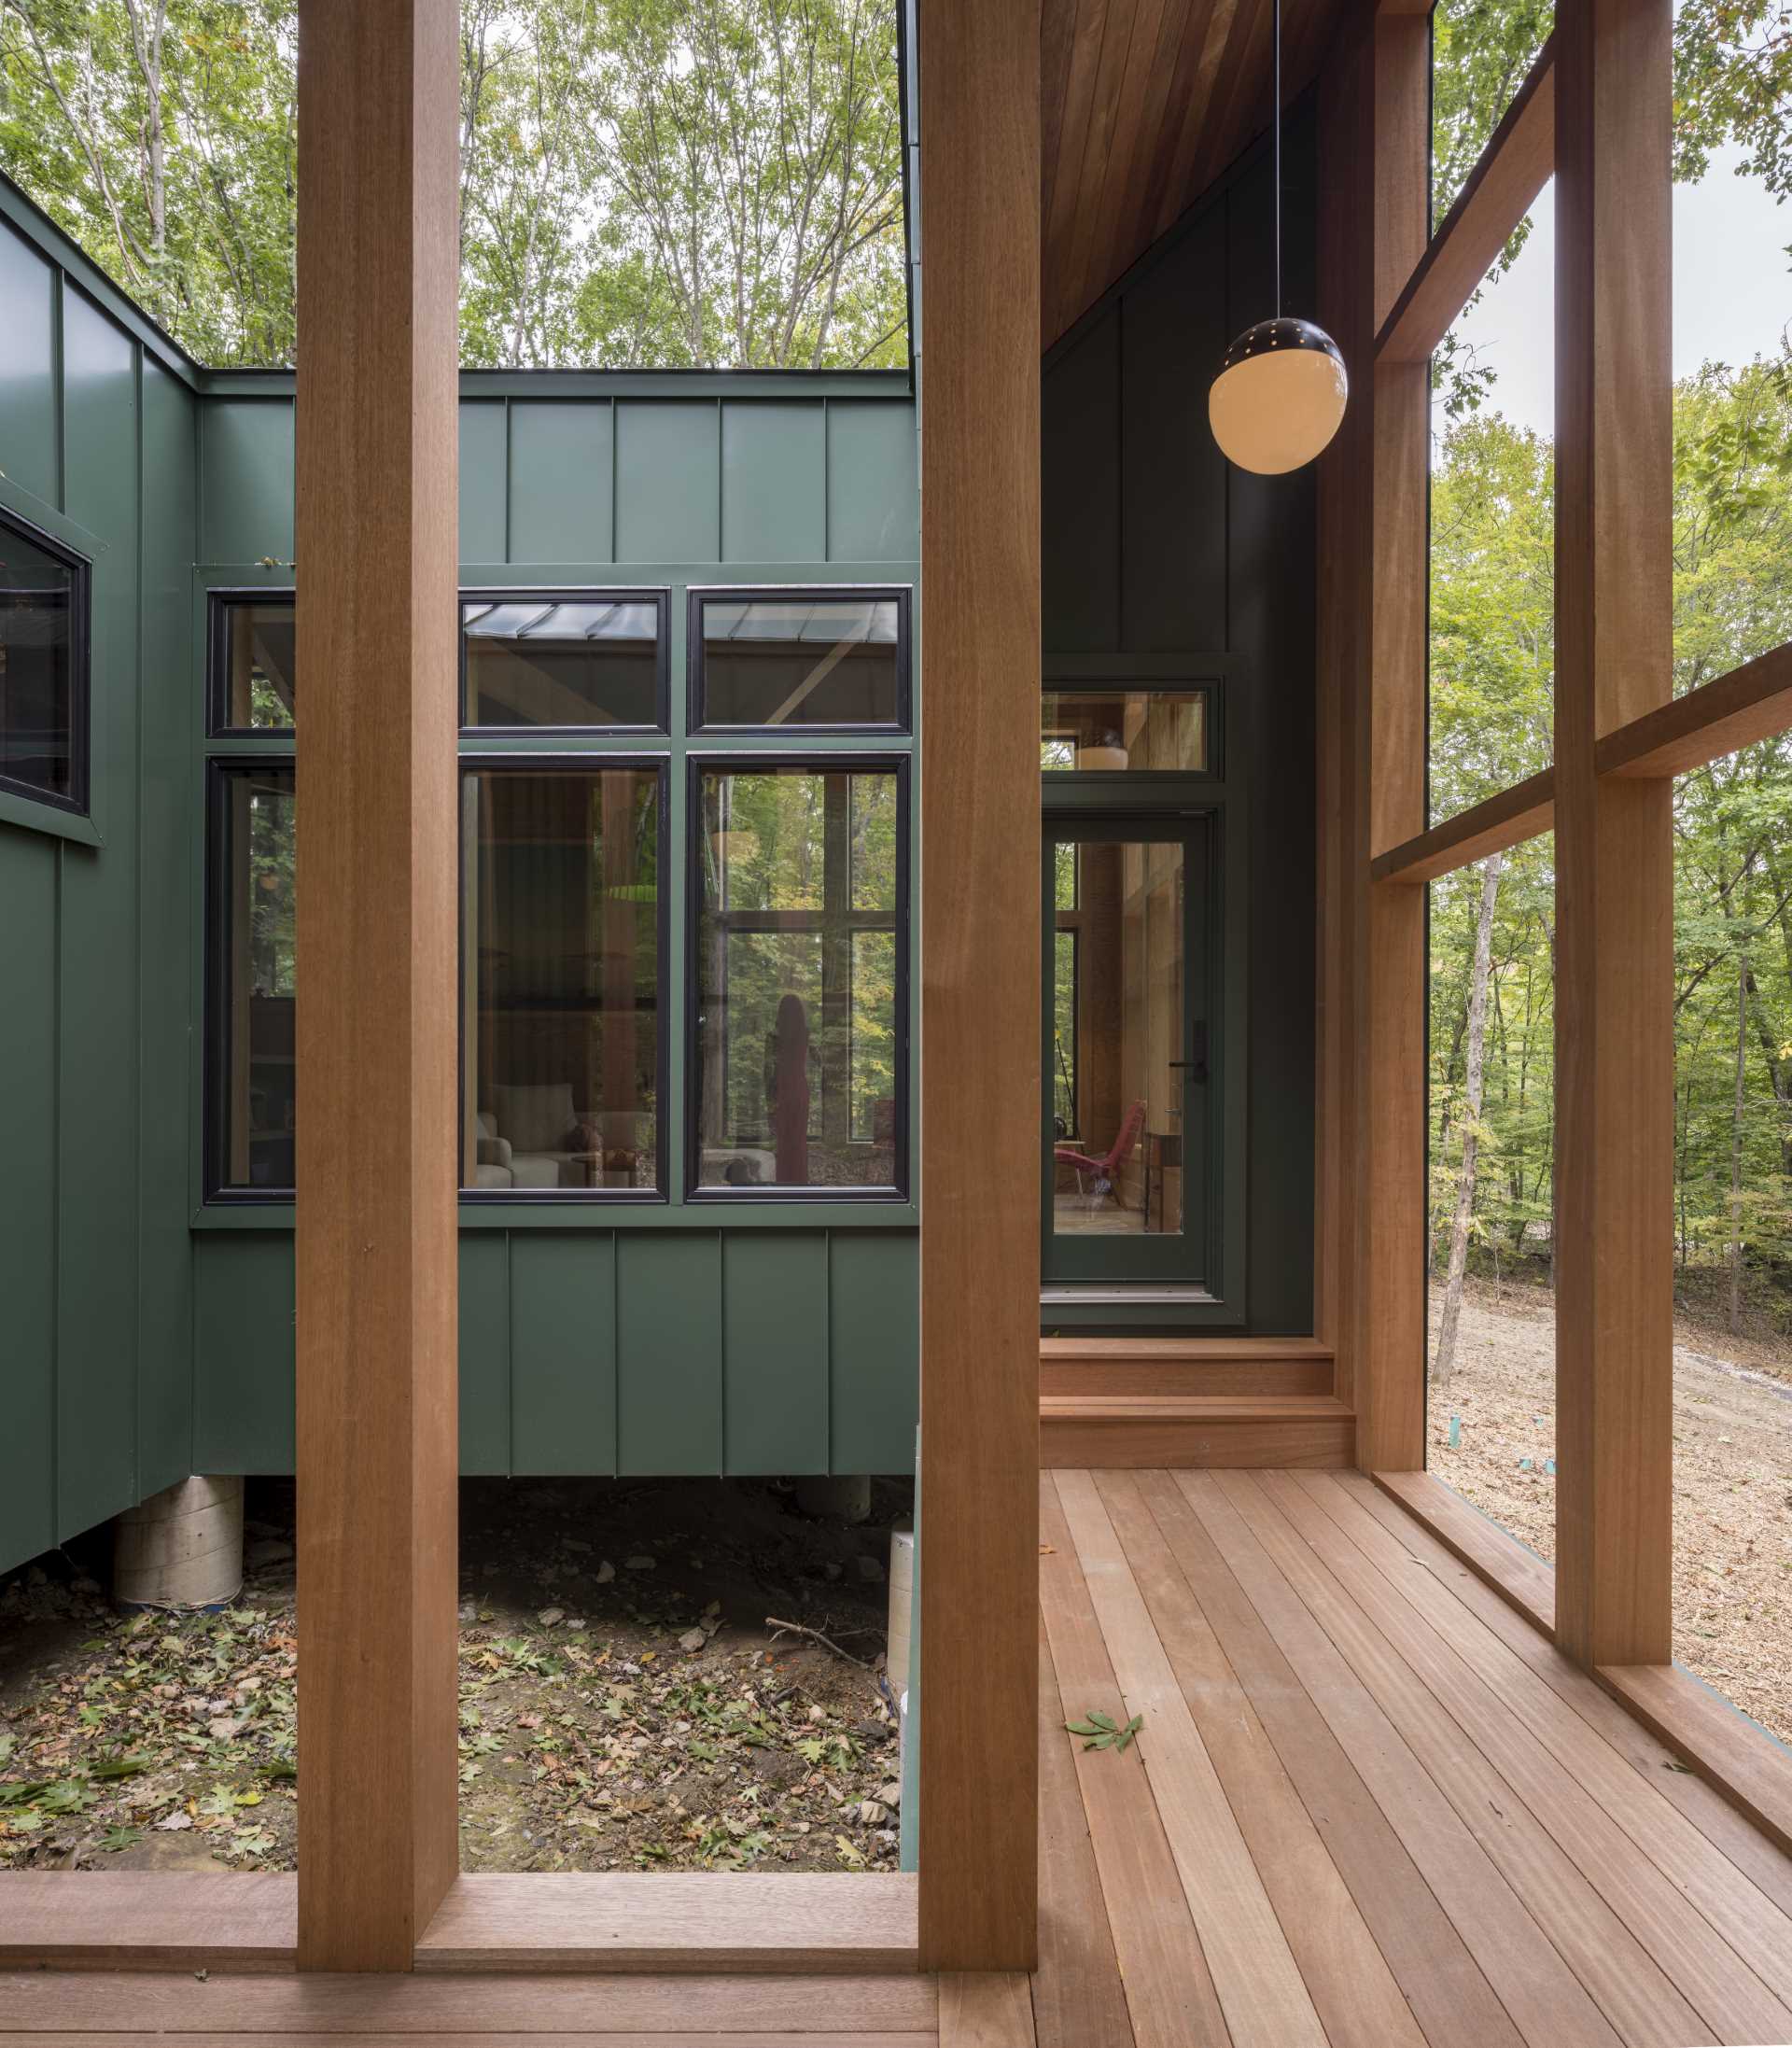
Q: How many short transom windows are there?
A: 4